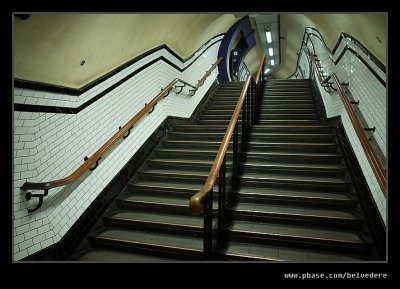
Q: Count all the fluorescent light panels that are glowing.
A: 4